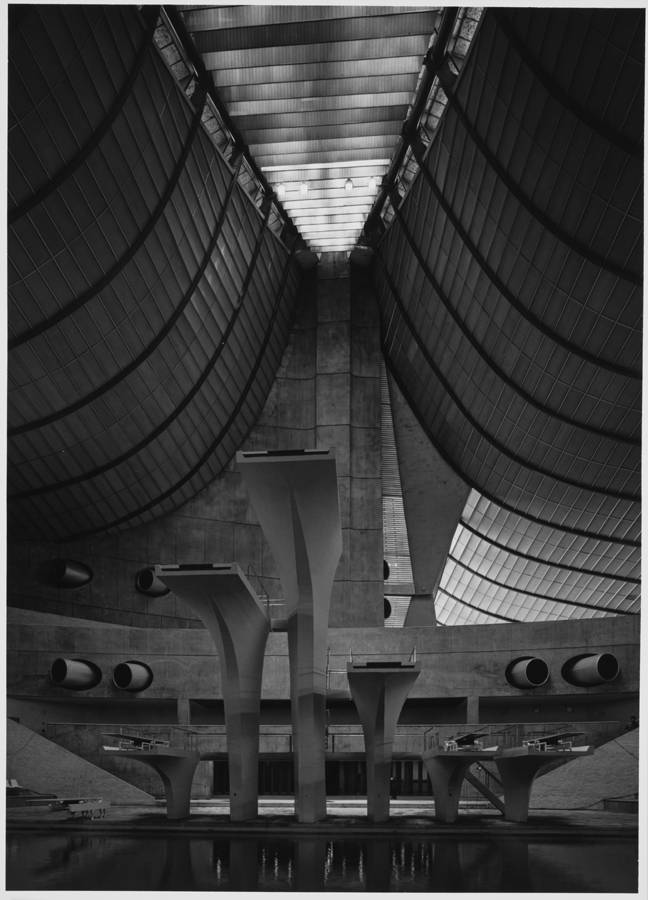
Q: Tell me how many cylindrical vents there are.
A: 6